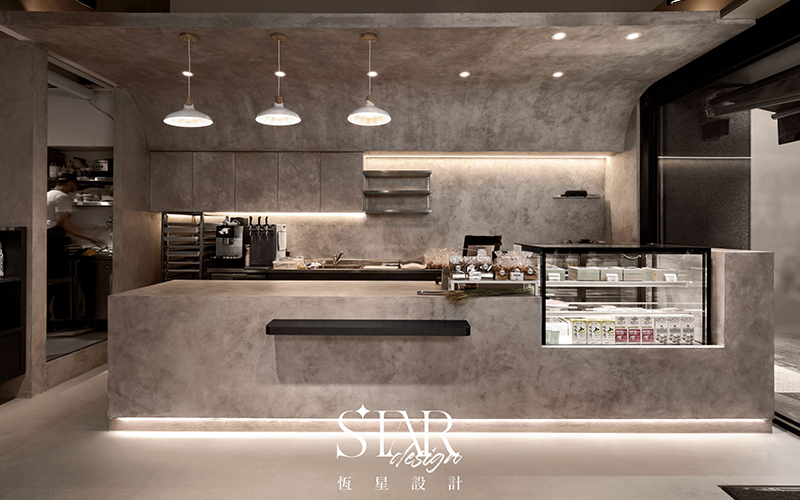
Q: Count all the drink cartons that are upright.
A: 9